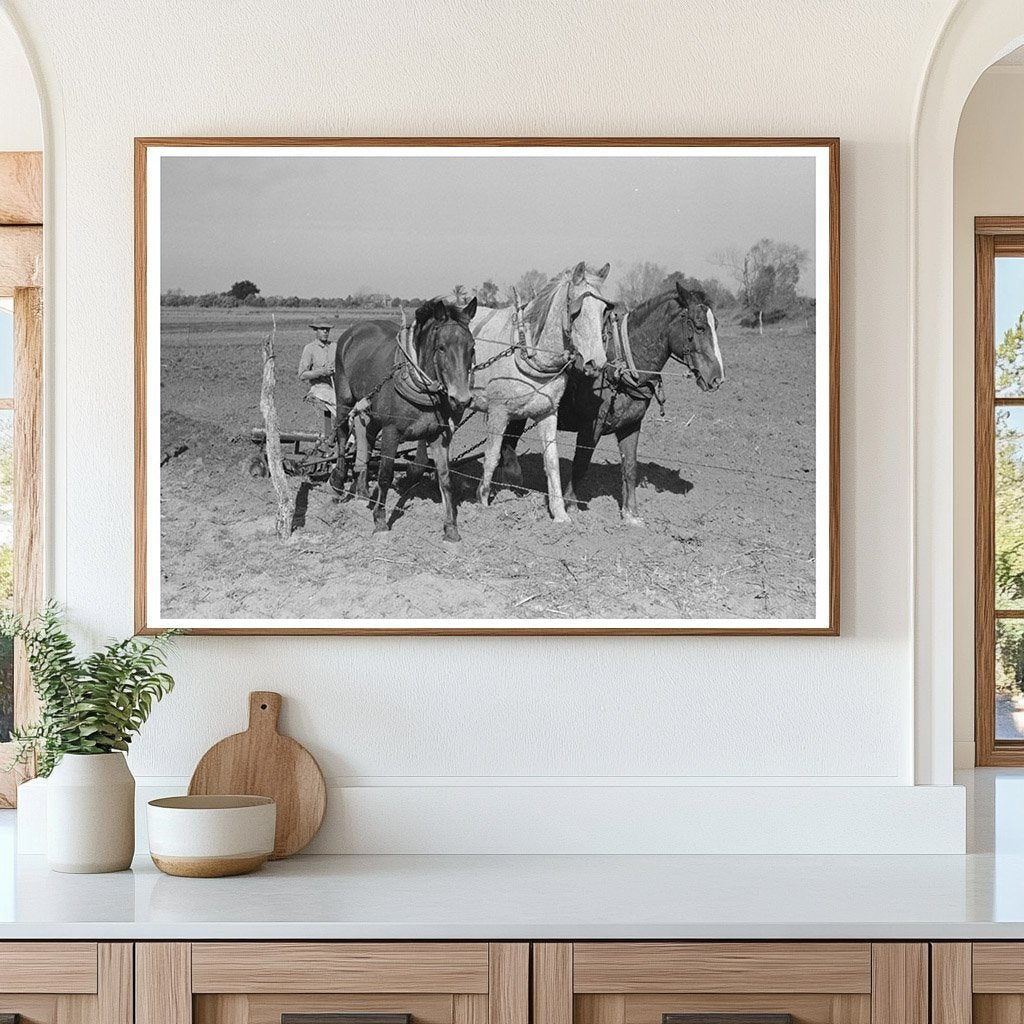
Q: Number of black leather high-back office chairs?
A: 0